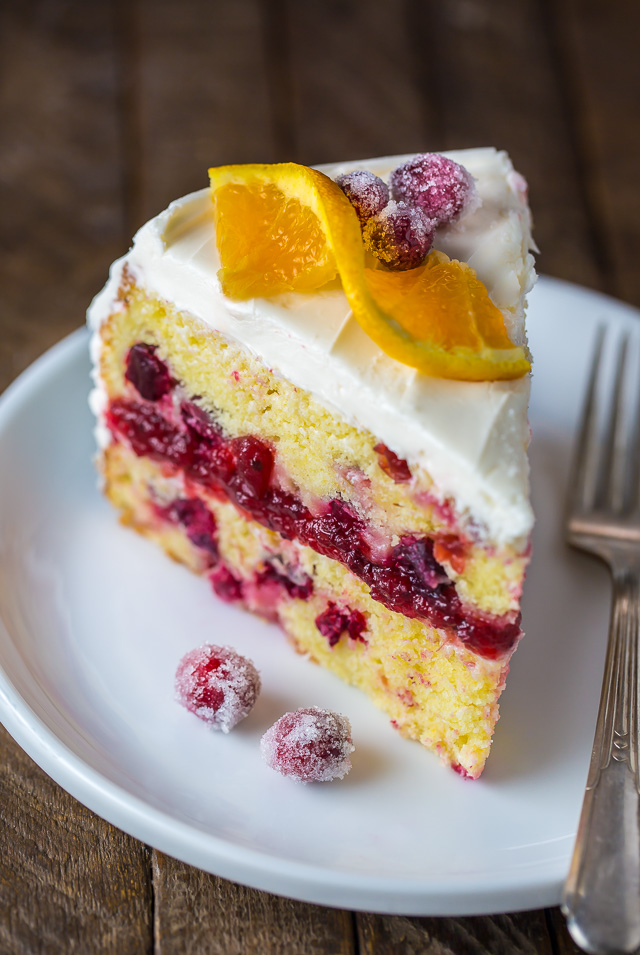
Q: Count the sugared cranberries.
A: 5